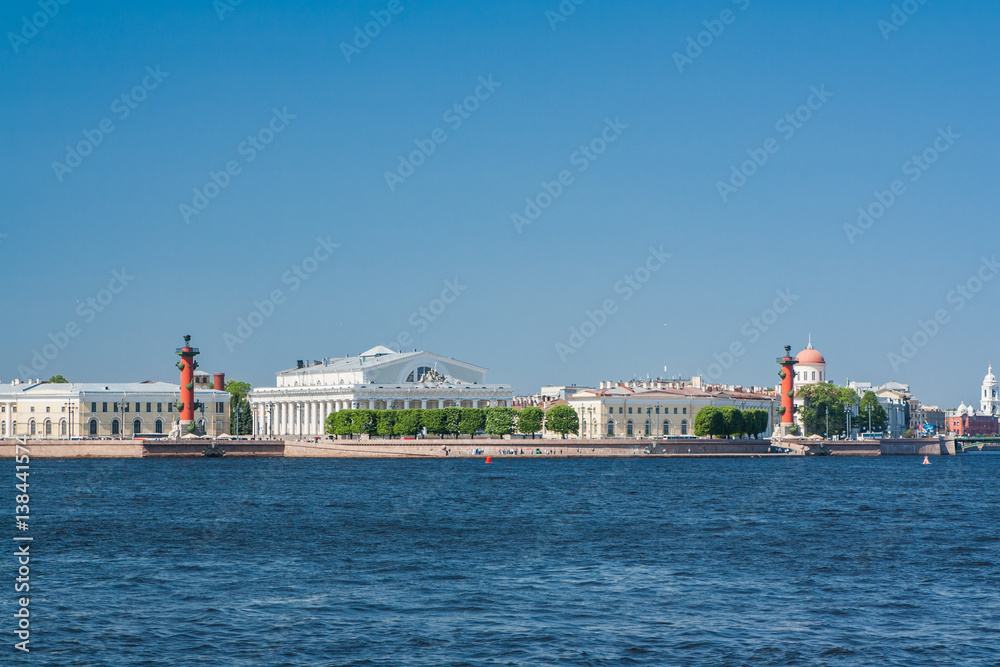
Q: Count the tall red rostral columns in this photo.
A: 2